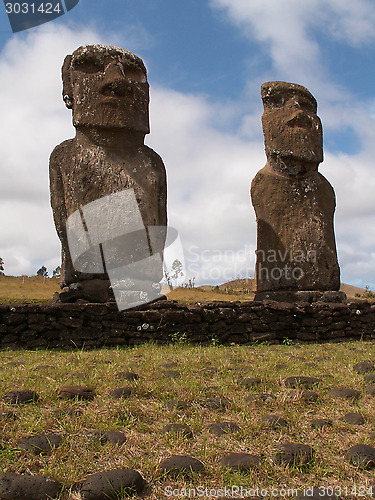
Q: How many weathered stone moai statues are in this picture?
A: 2